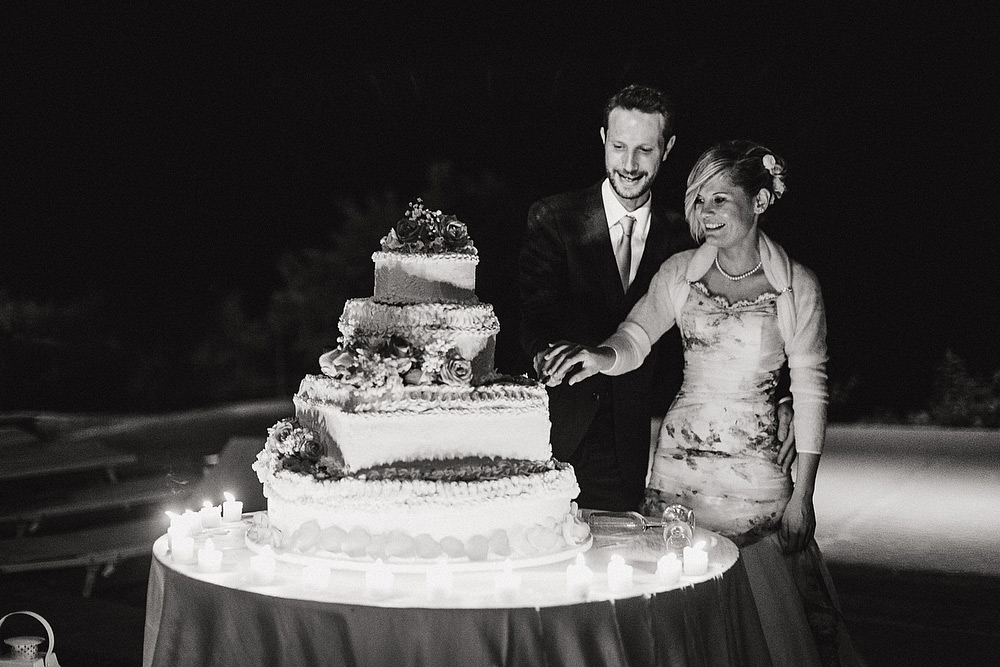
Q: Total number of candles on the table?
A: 15